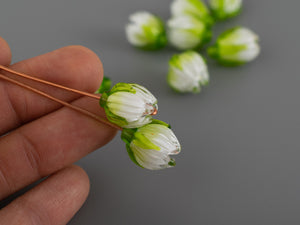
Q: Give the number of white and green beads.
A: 8